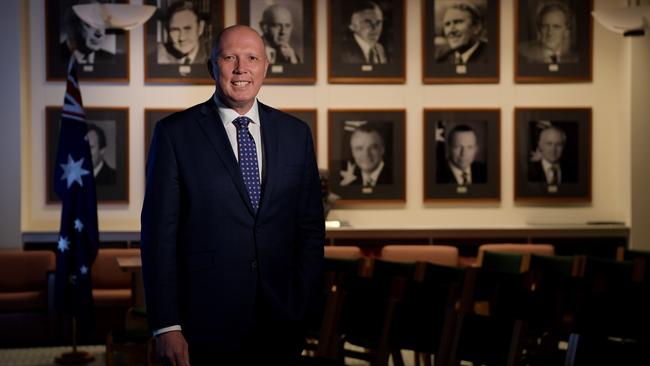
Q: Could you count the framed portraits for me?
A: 12